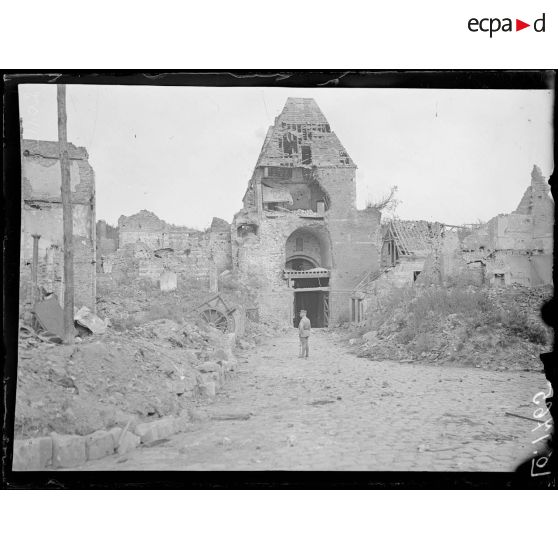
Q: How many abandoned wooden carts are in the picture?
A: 1